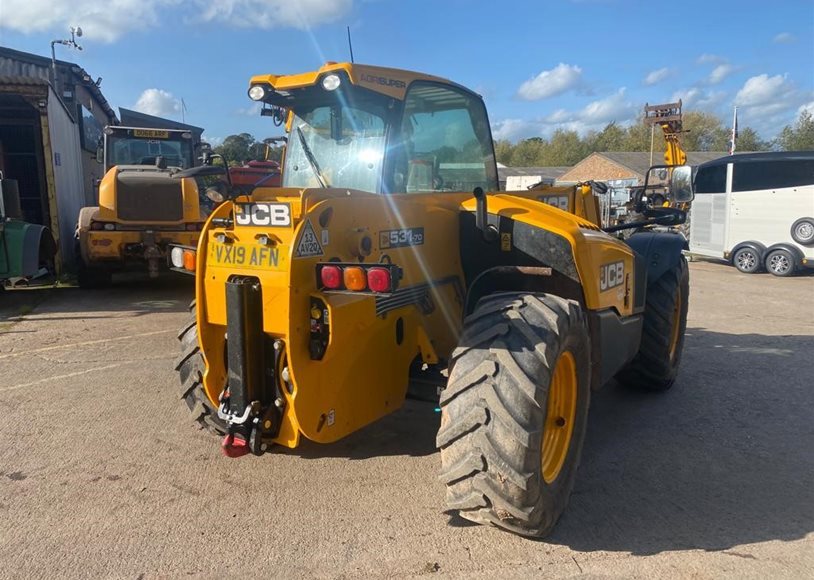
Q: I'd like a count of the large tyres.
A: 3